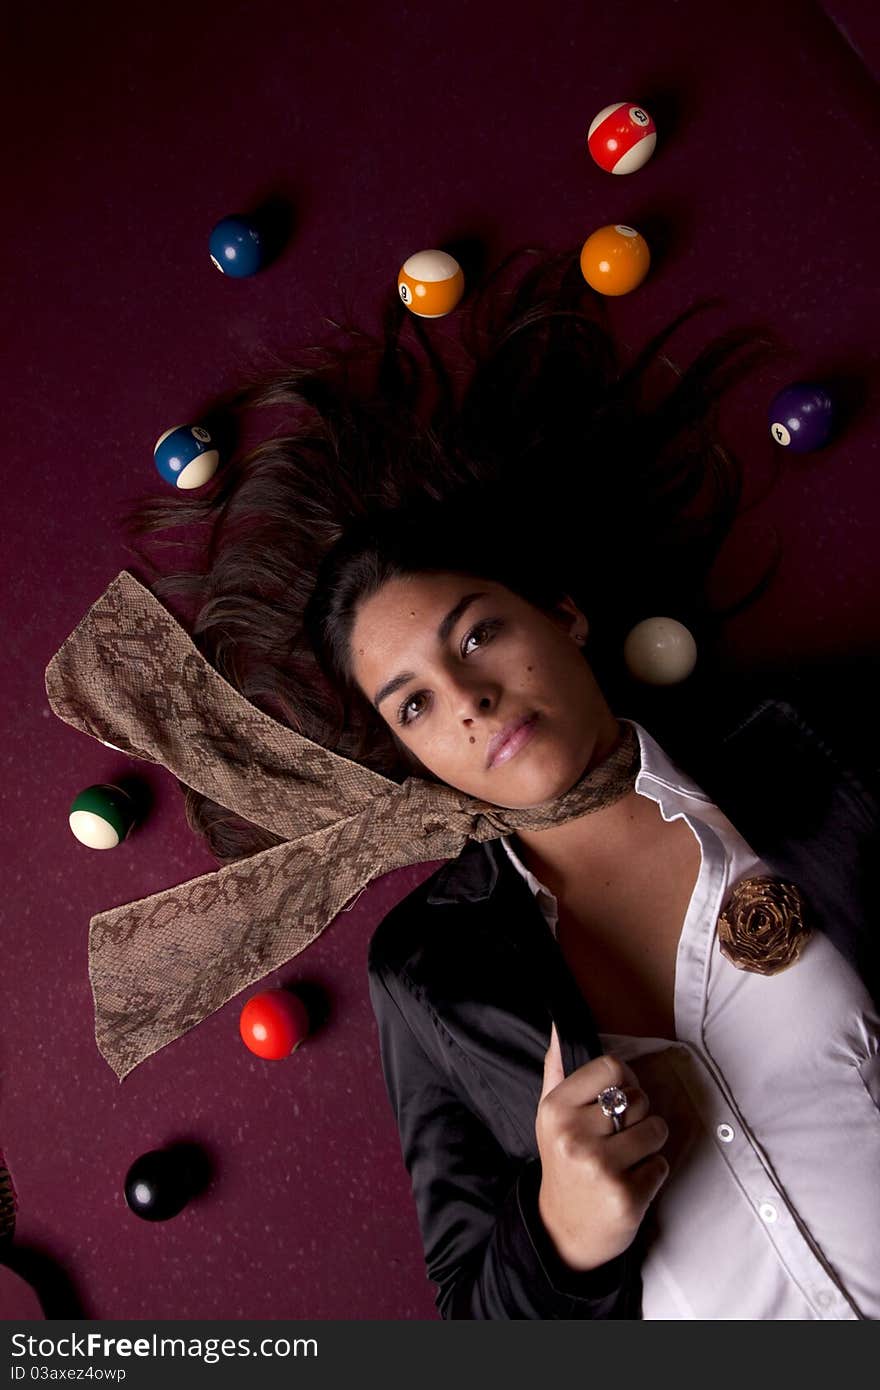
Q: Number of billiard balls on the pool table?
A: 10